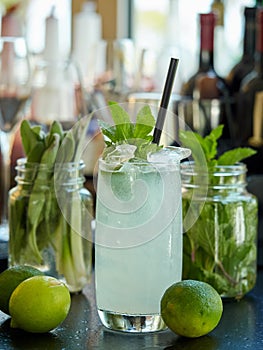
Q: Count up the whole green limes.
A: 3